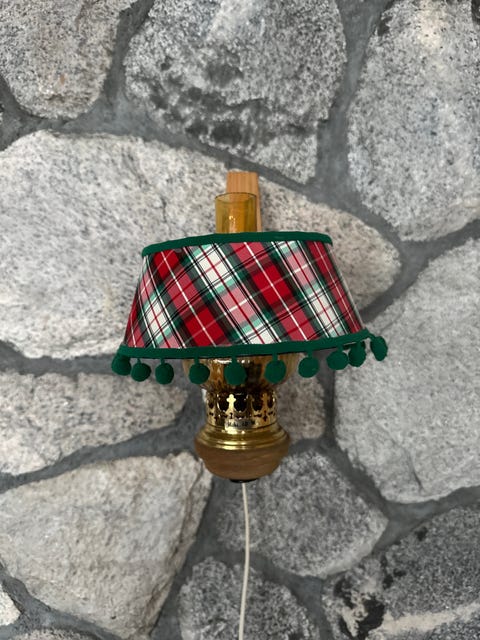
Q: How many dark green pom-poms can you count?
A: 10